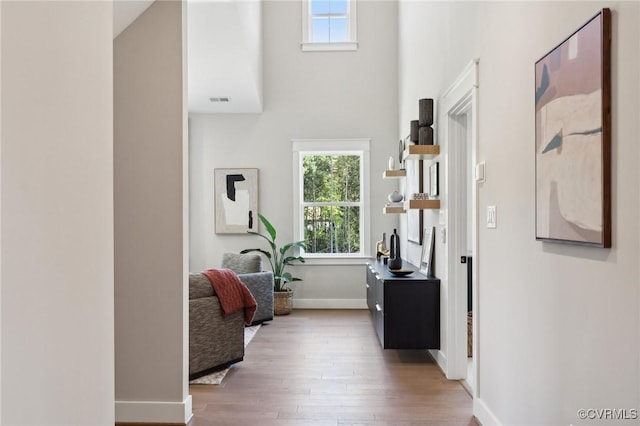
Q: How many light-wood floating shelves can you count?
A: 4